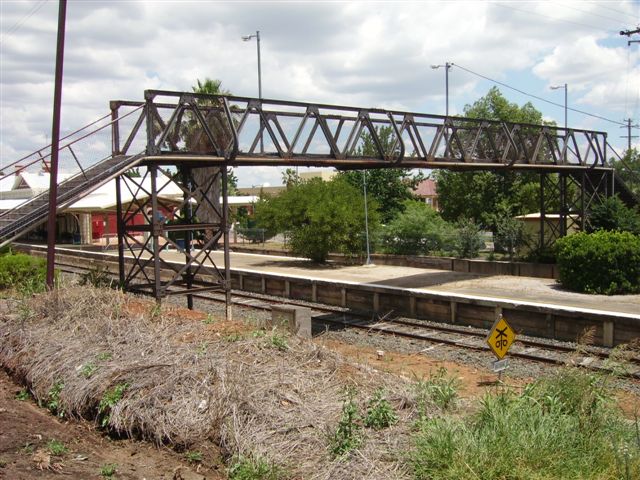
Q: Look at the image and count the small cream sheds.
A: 1